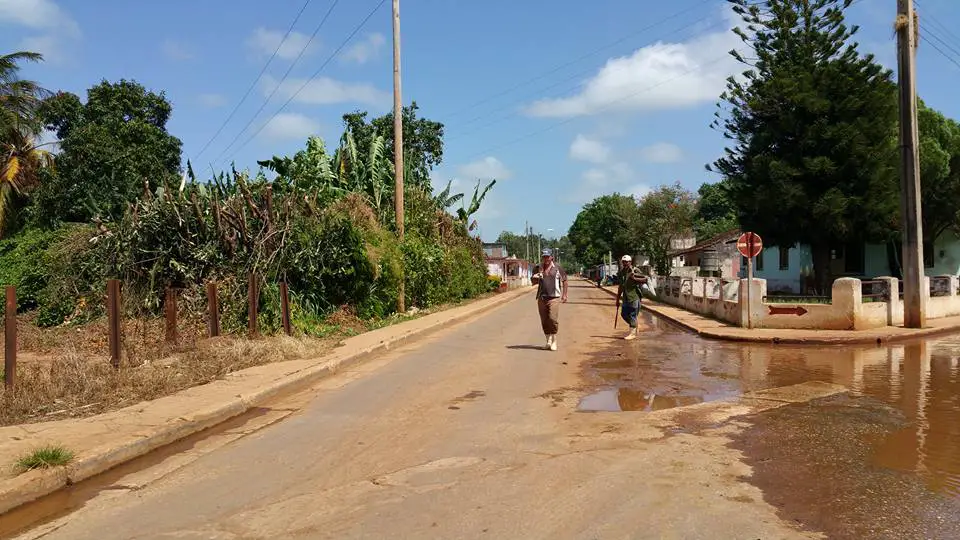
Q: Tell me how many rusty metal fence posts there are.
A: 6